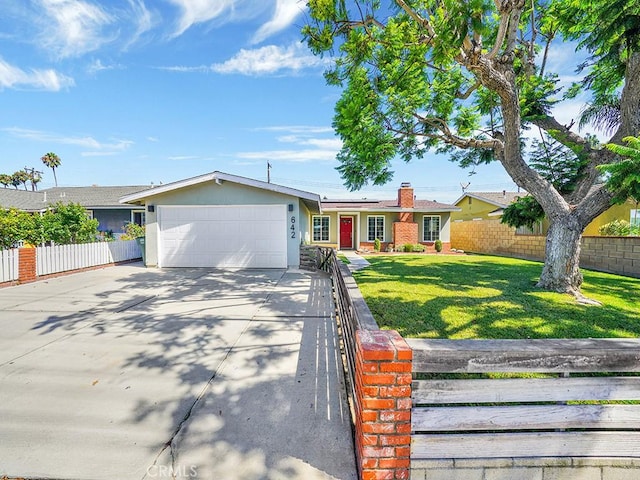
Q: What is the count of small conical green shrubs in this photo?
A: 2